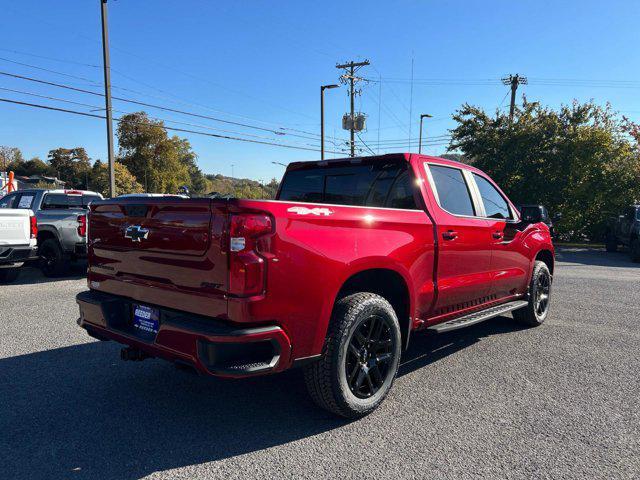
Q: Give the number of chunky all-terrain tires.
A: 2